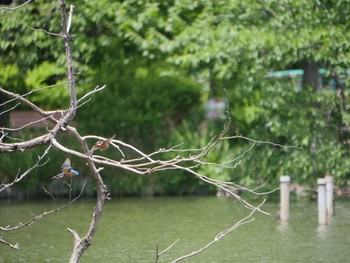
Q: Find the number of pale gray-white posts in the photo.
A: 3